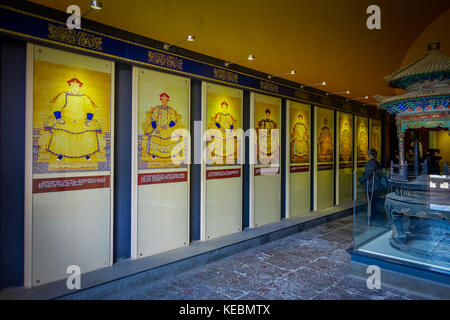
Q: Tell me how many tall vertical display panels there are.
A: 9